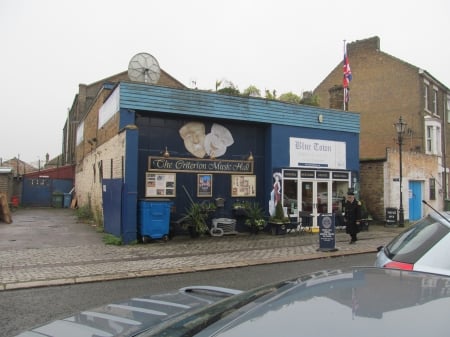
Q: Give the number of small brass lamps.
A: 3